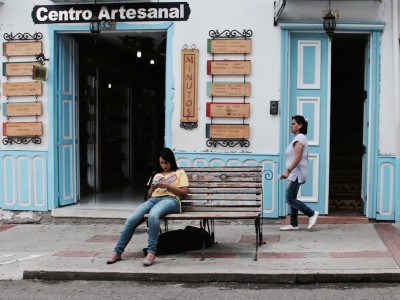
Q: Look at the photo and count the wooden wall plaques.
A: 11